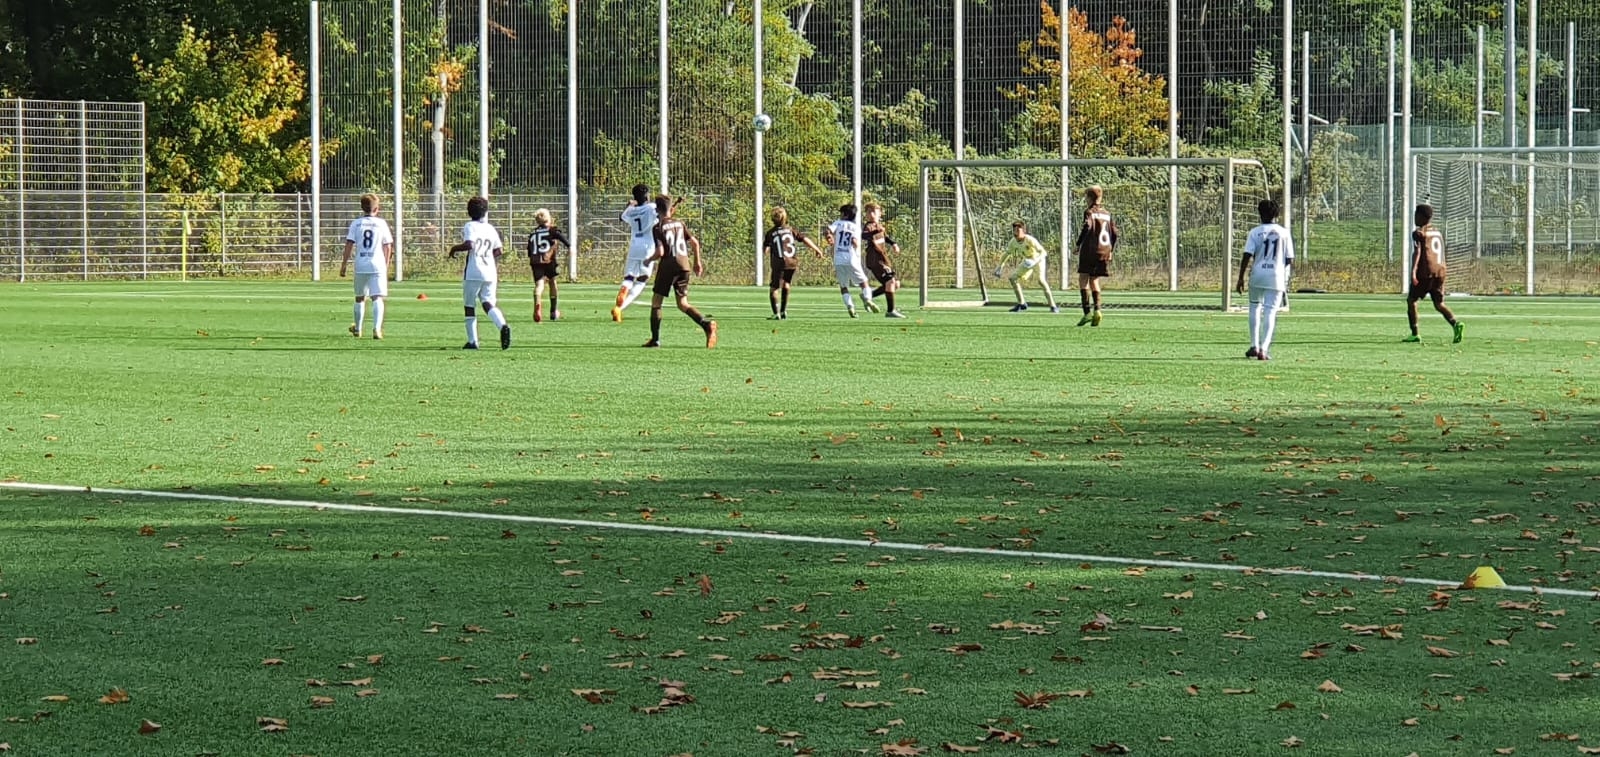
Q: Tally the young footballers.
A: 12